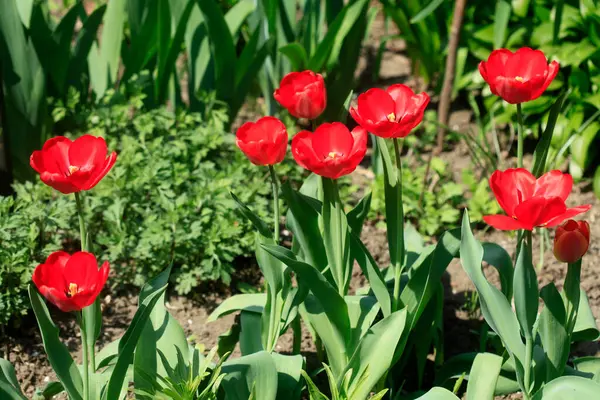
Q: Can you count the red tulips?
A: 9